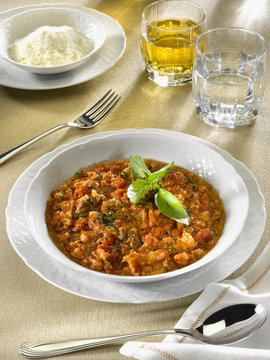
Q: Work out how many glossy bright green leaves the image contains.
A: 4